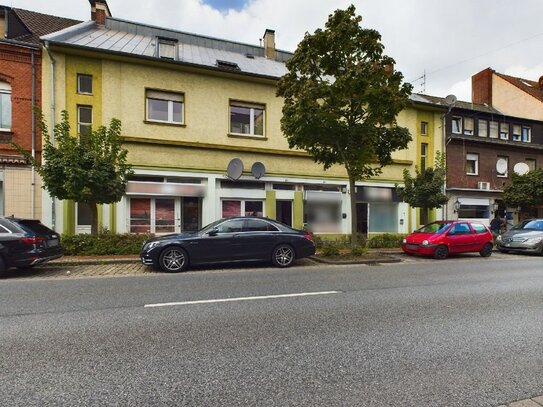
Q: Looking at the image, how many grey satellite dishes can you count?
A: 3